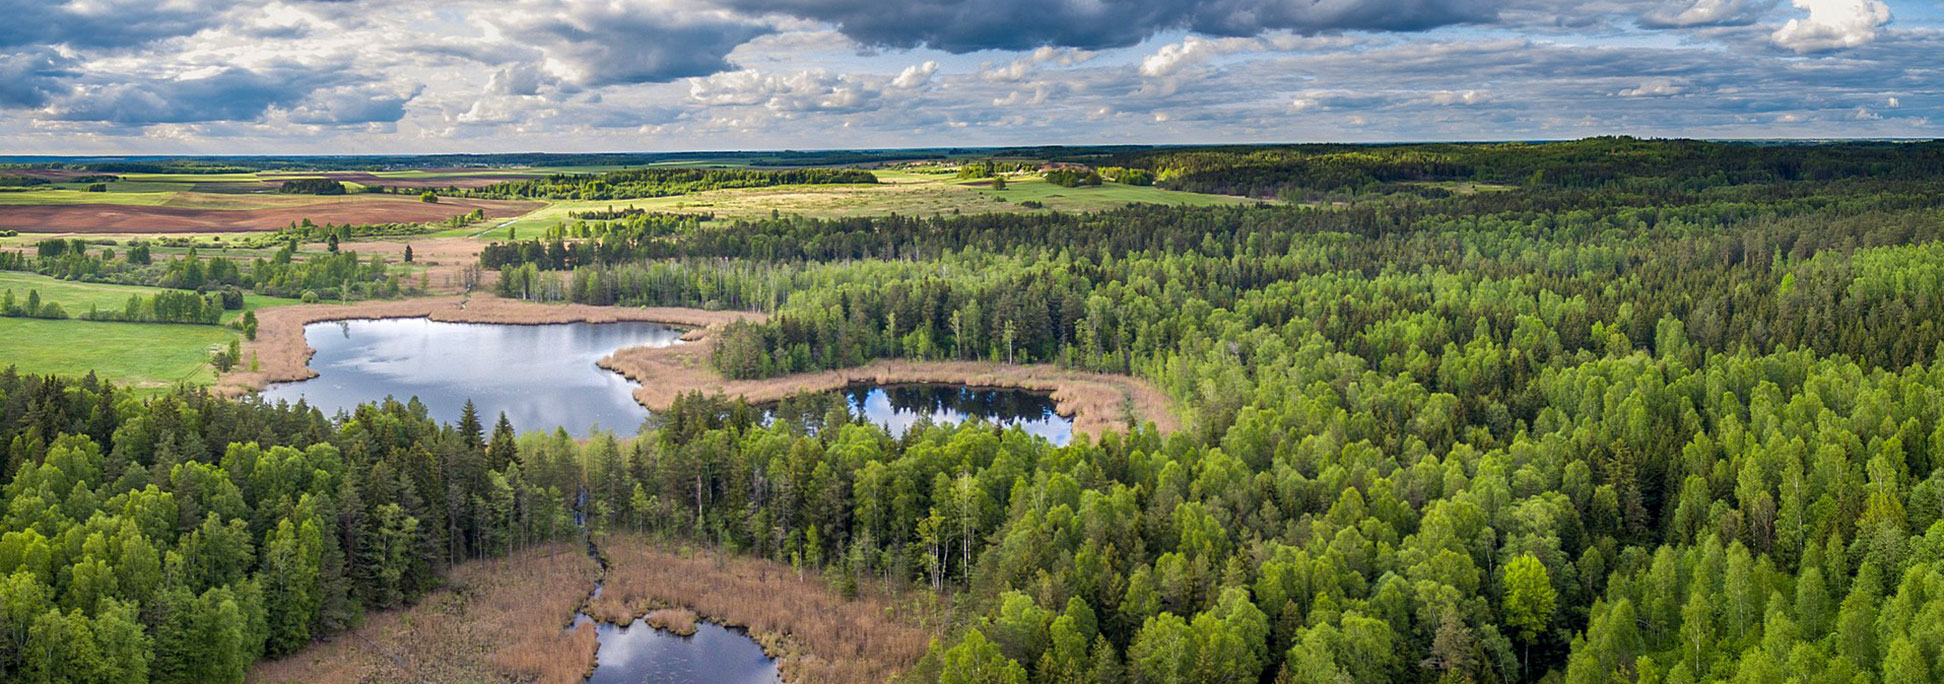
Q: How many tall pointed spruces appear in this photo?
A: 2